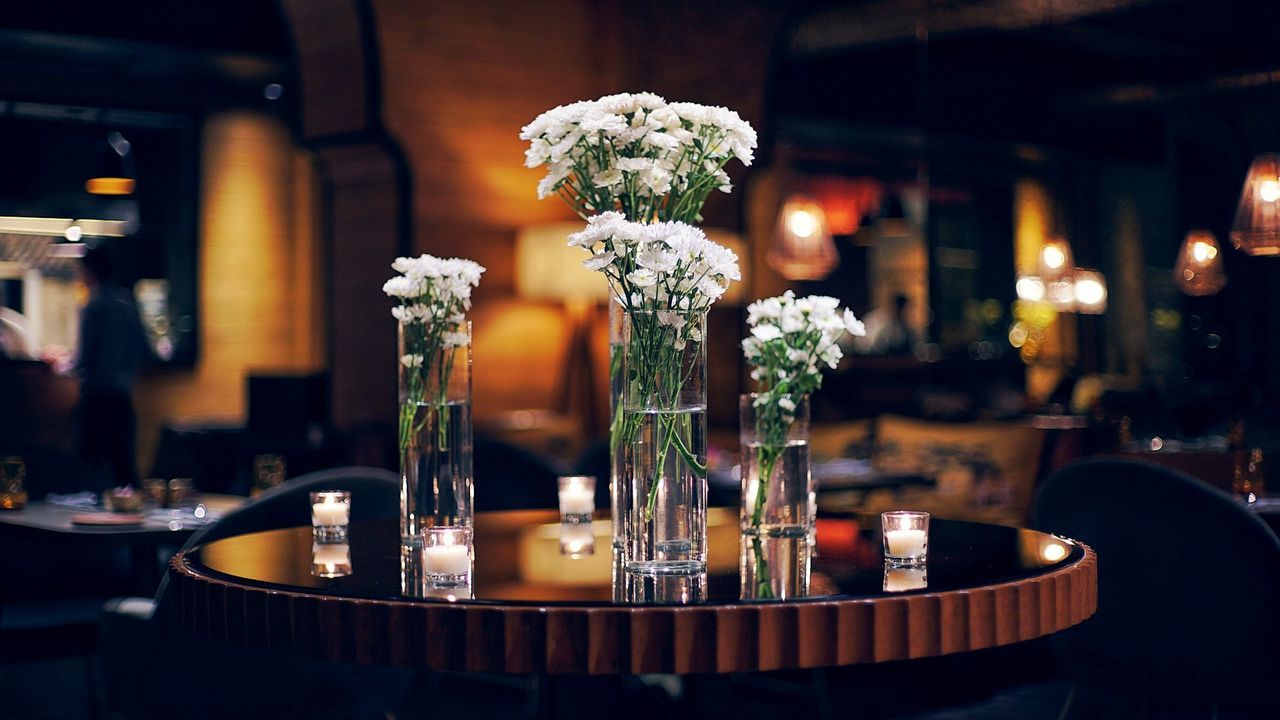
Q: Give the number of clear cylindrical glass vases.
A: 4